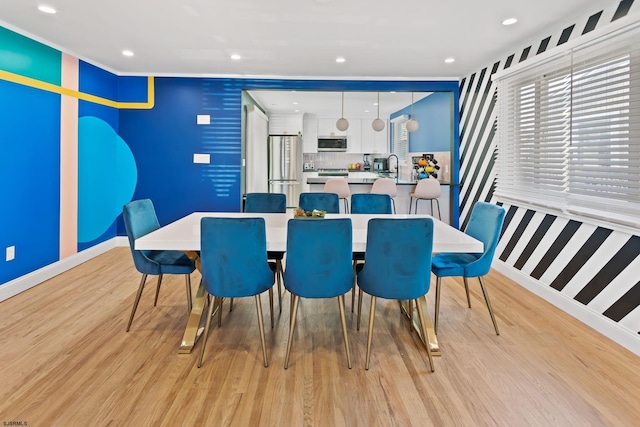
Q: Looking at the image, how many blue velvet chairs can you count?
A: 8